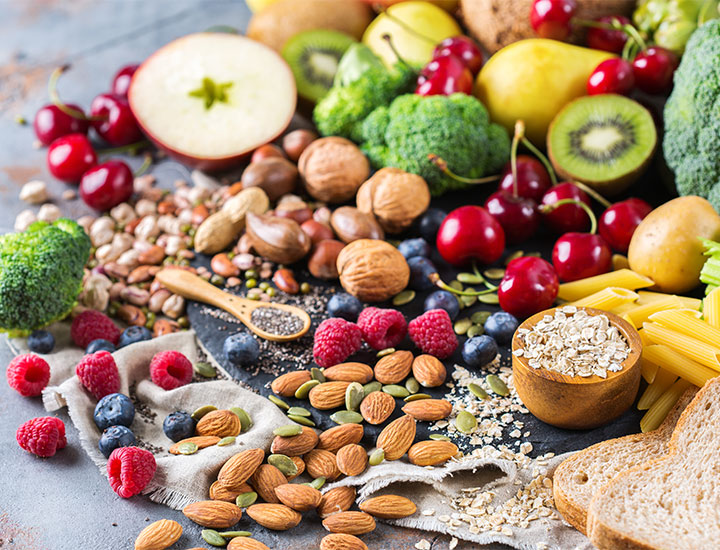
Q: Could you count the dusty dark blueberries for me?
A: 14